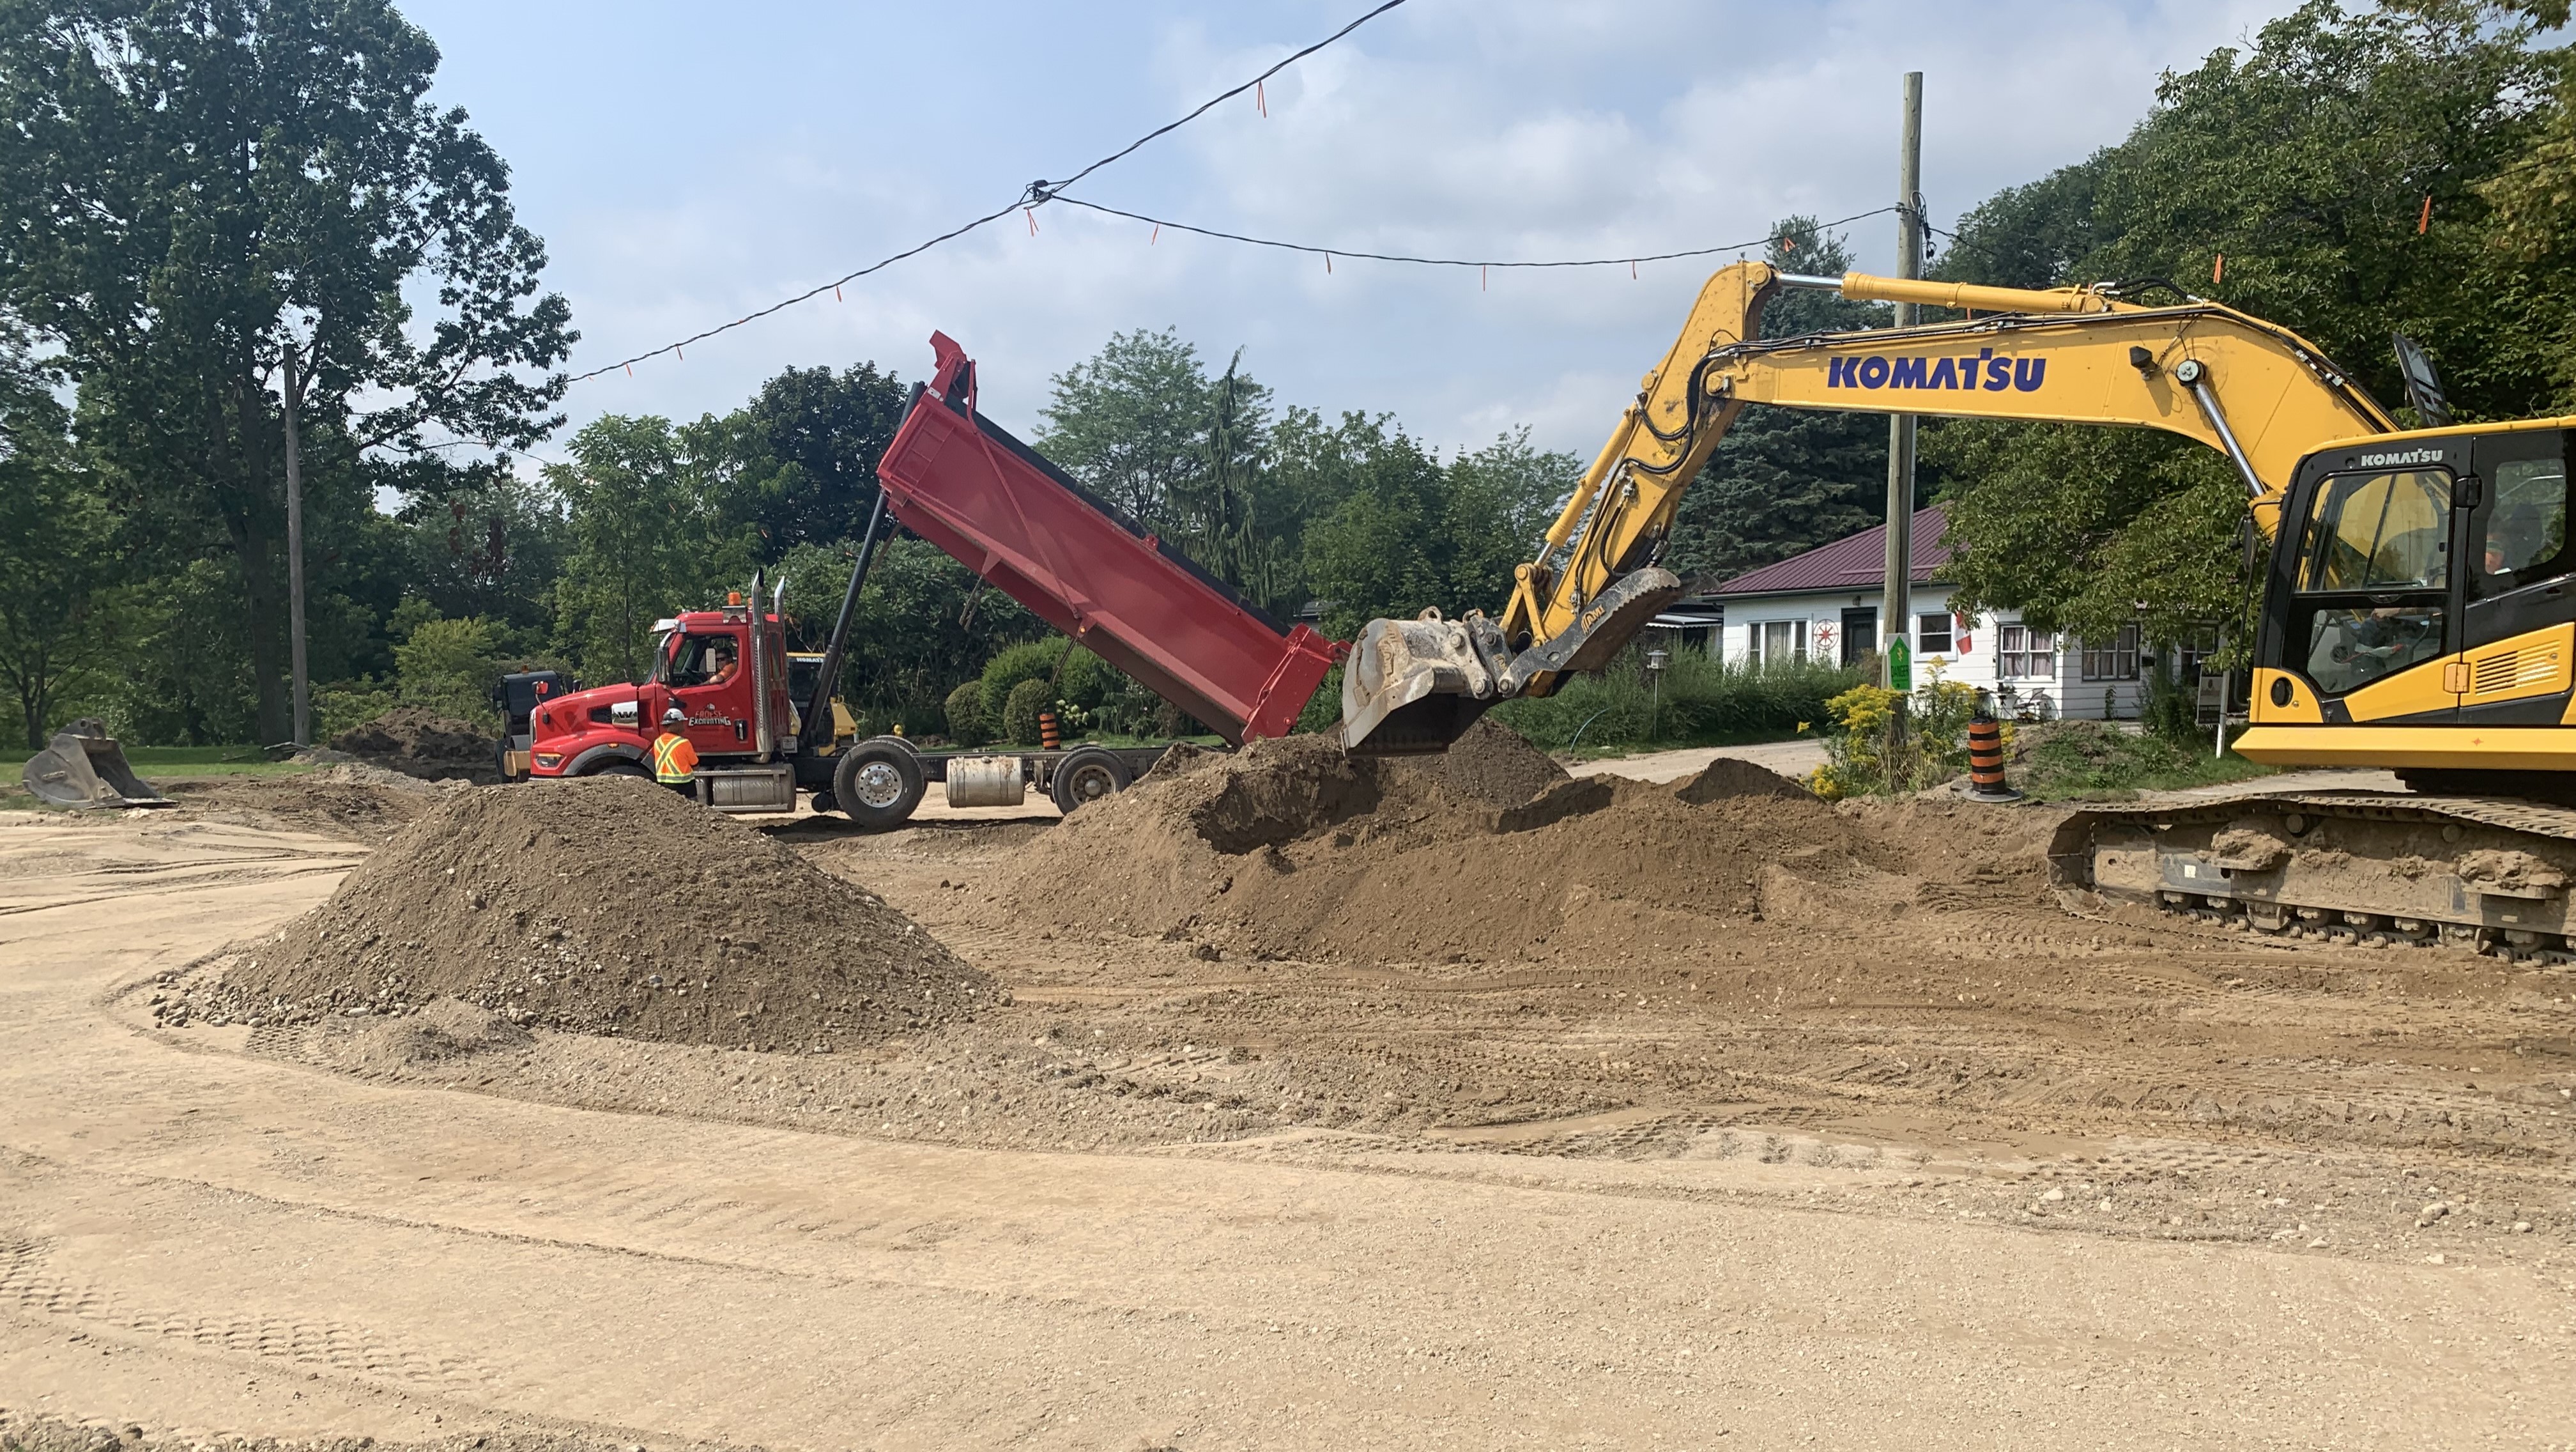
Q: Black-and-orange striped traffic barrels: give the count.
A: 2